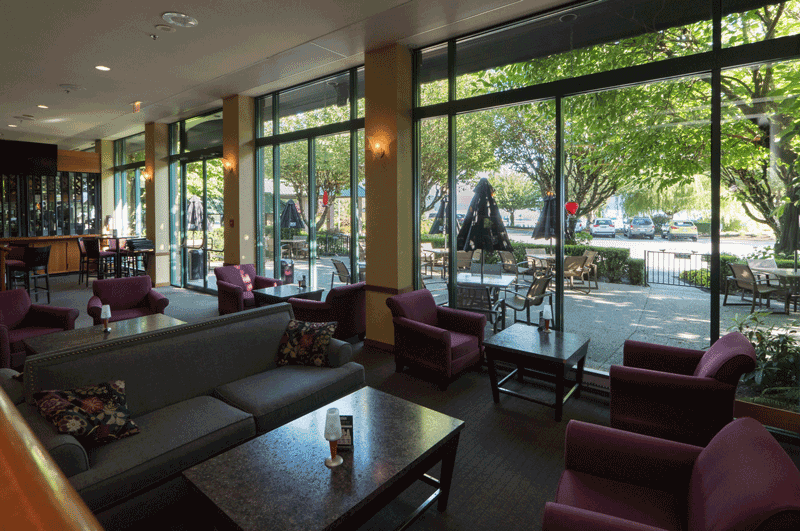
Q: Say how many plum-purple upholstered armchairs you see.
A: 7